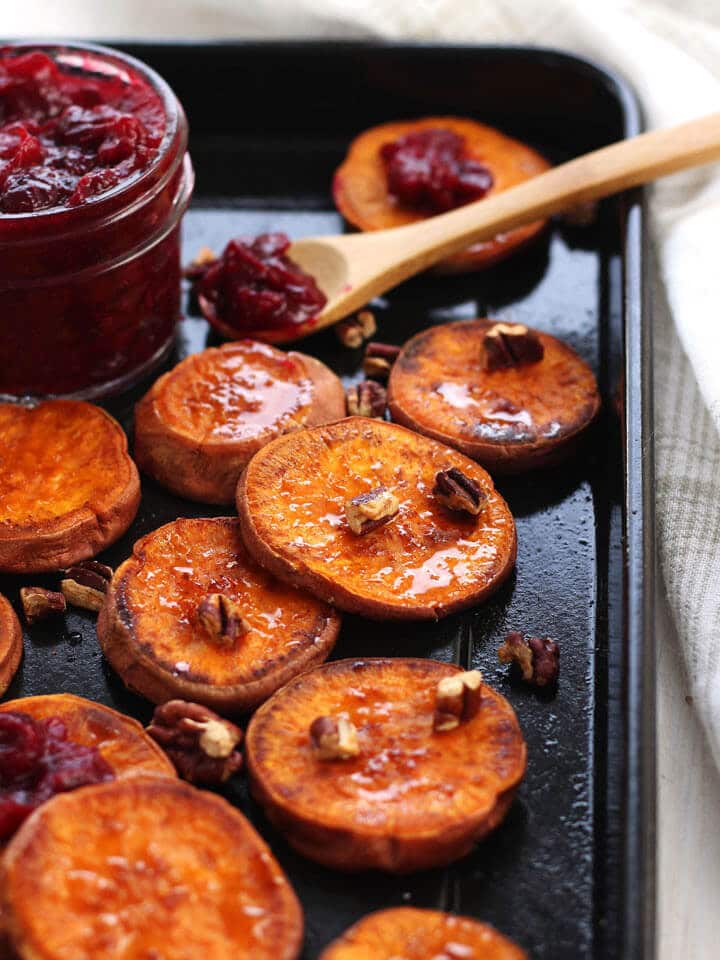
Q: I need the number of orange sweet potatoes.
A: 11